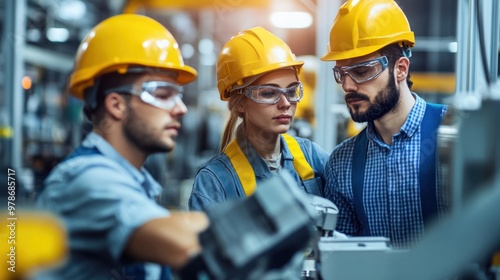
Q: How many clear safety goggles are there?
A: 3